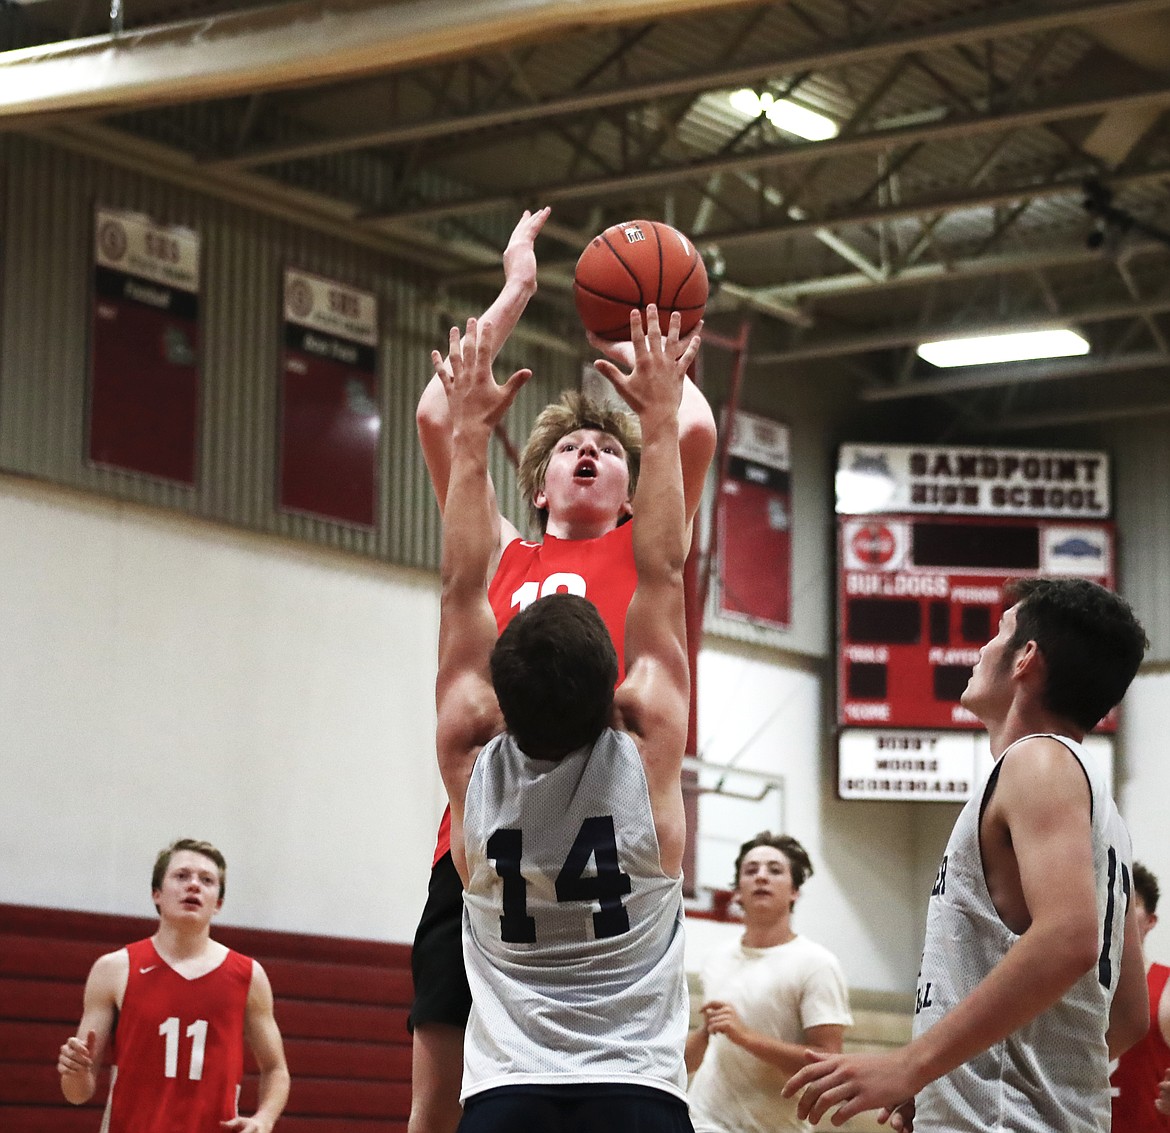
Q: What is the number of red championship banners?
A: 3